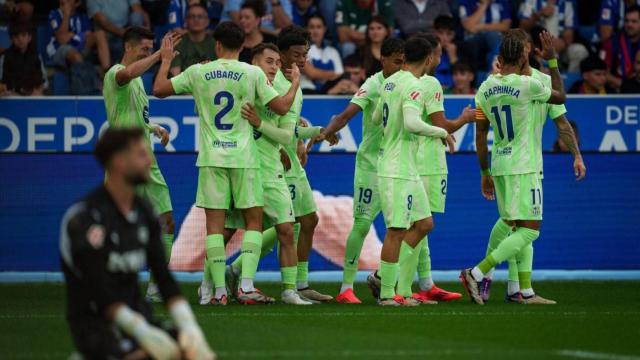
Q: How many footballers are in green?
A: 9